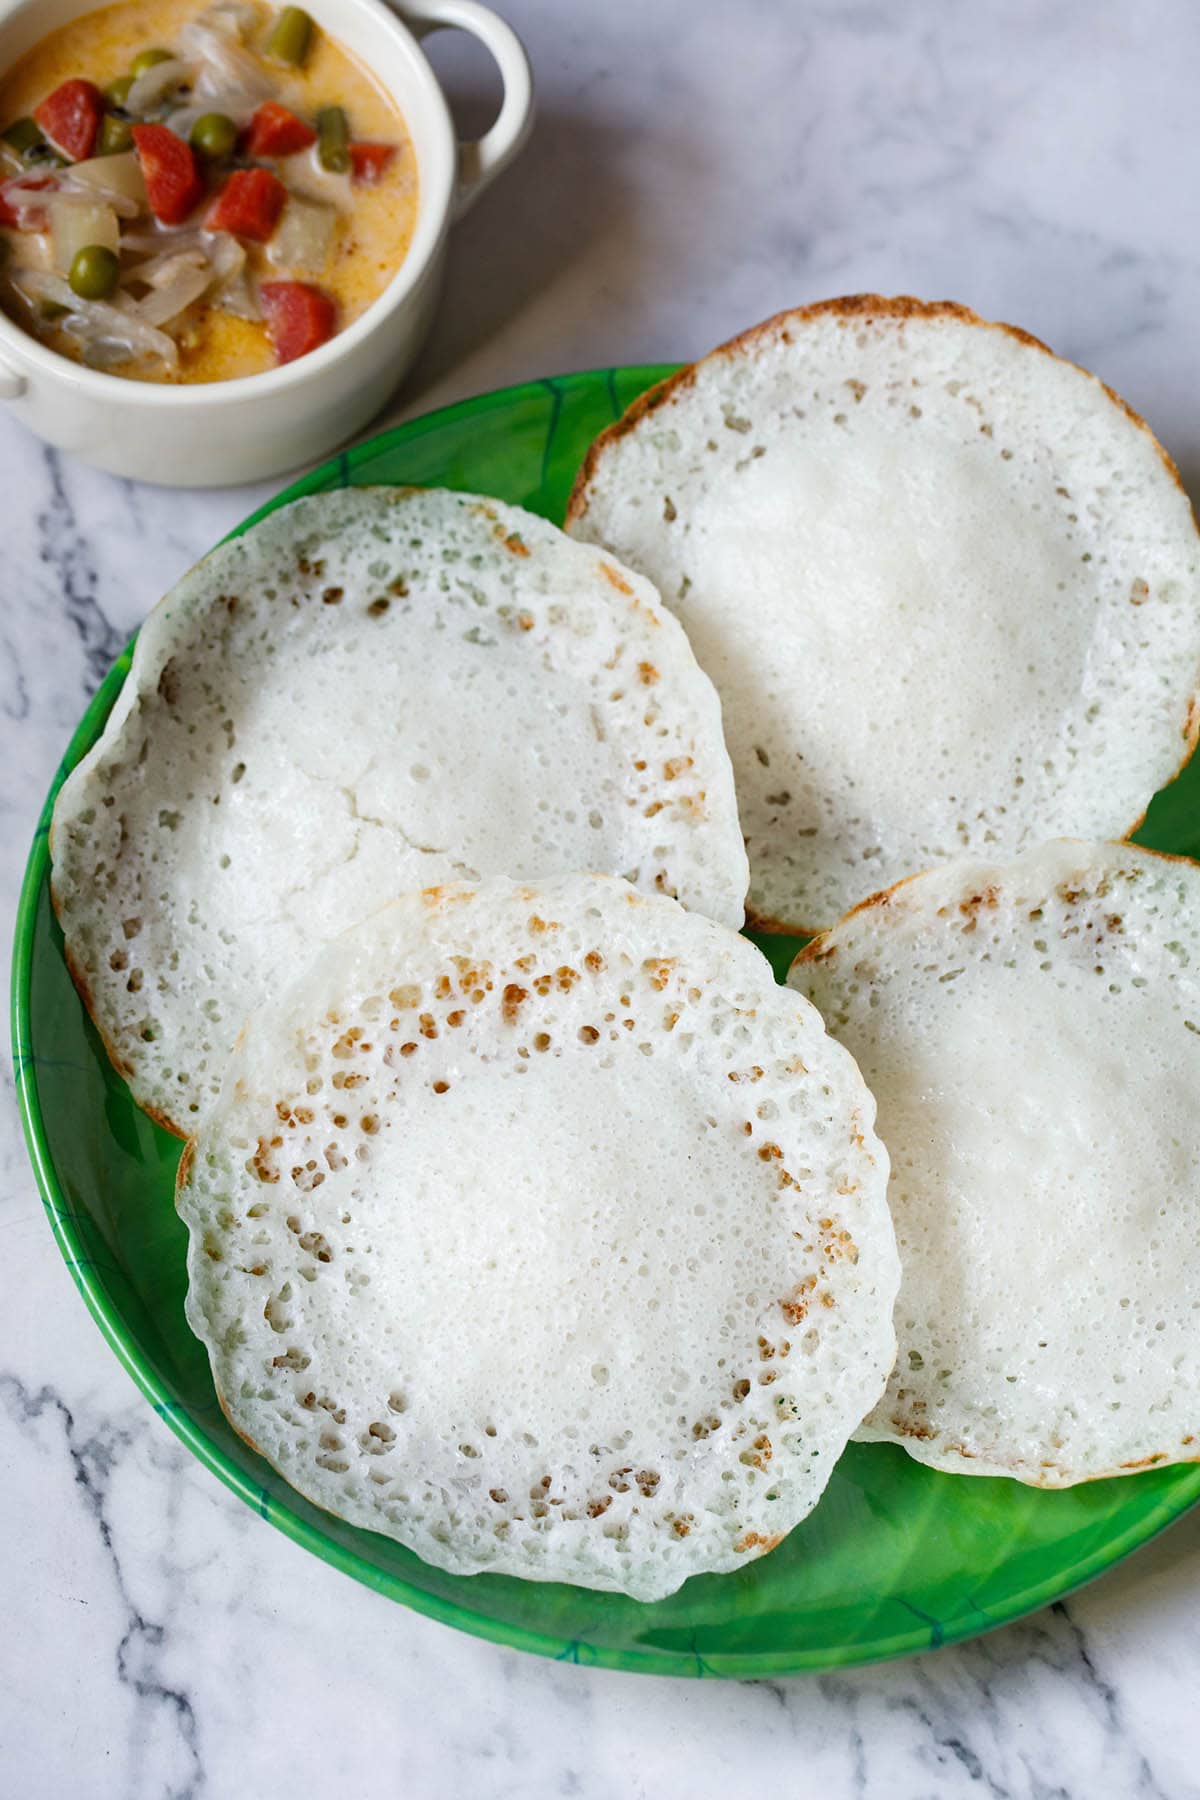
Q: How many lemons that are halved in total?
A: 0